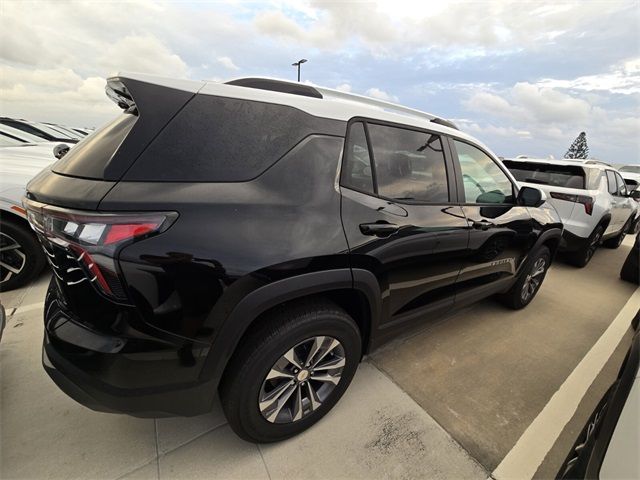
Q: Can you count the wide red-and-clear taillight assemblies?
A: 2